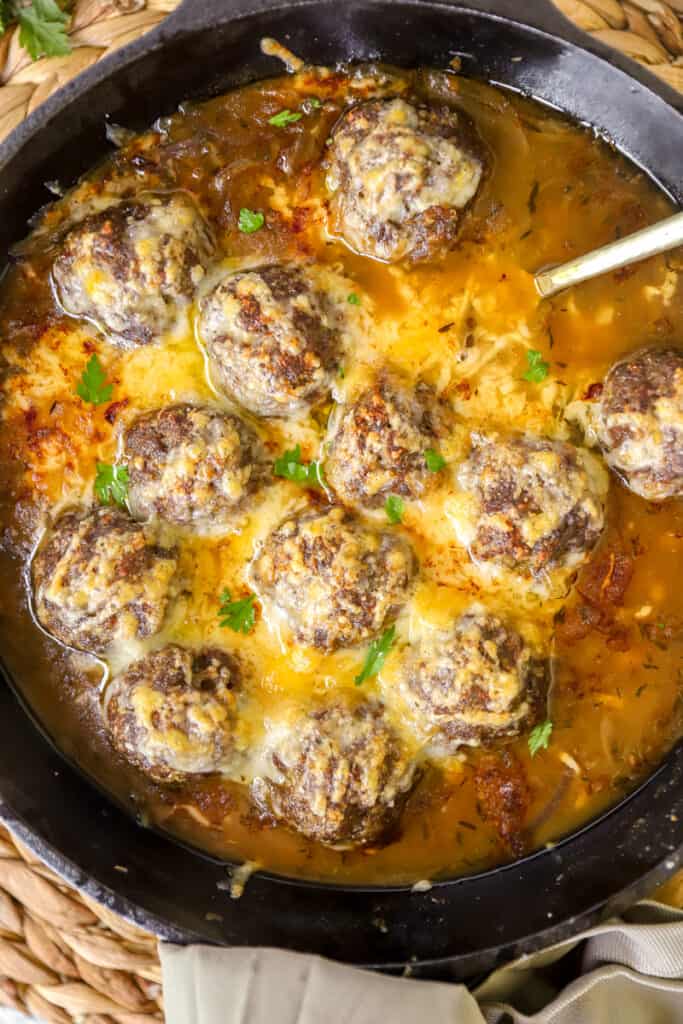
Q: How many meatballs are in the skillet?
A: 12